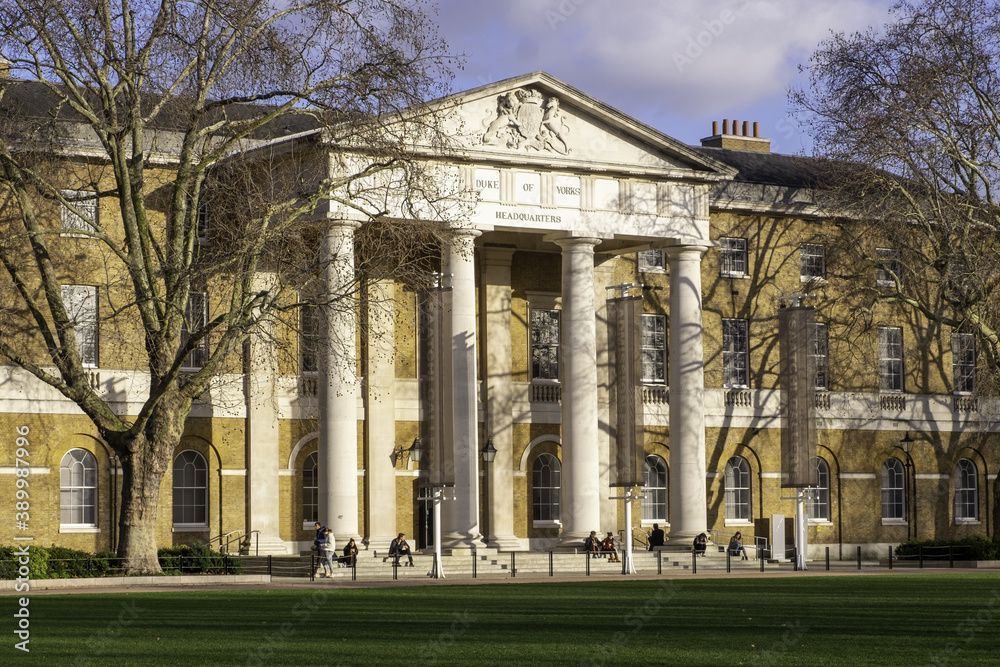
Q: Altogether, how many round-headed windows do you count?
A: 9